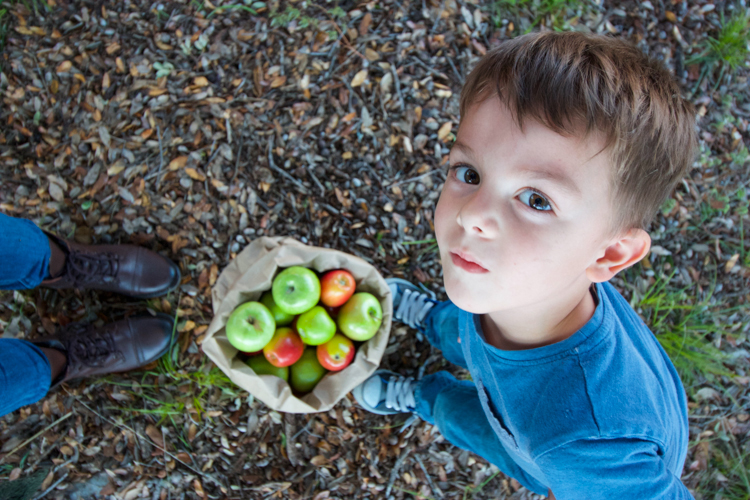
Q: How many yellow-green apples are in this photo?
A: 7